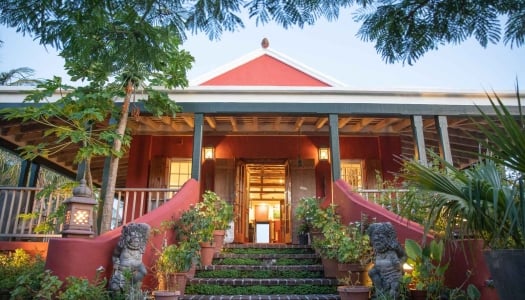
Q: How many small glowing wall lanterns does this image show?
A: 2